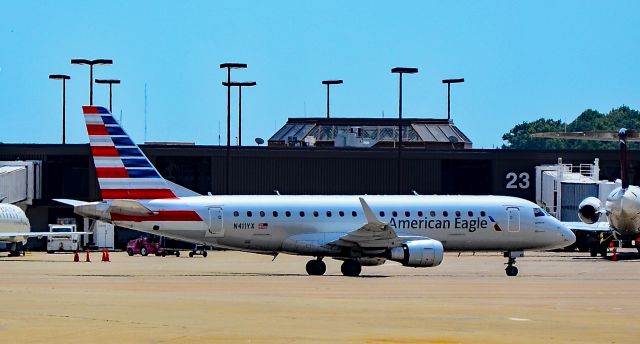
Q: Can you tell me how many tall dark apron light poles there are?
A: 8